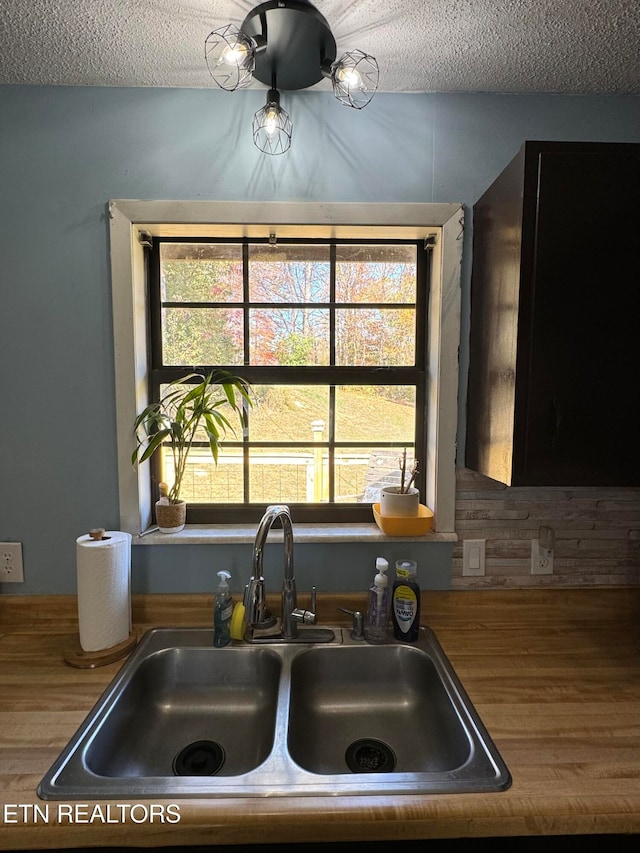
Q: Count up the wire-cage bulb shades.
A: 3